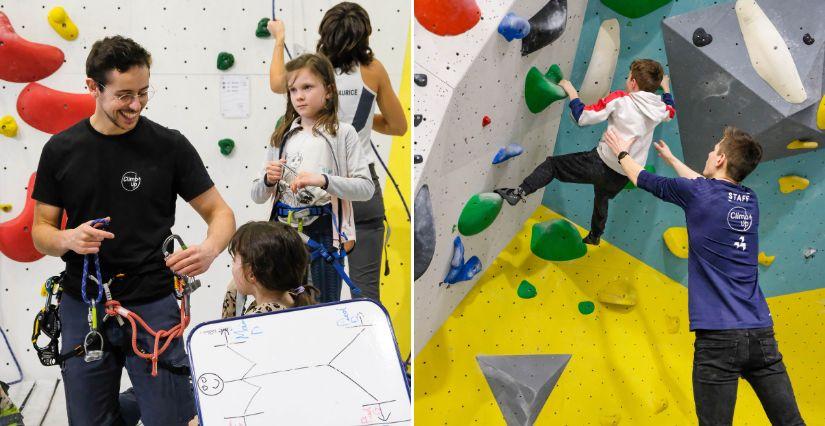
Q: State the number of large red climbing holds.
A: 4